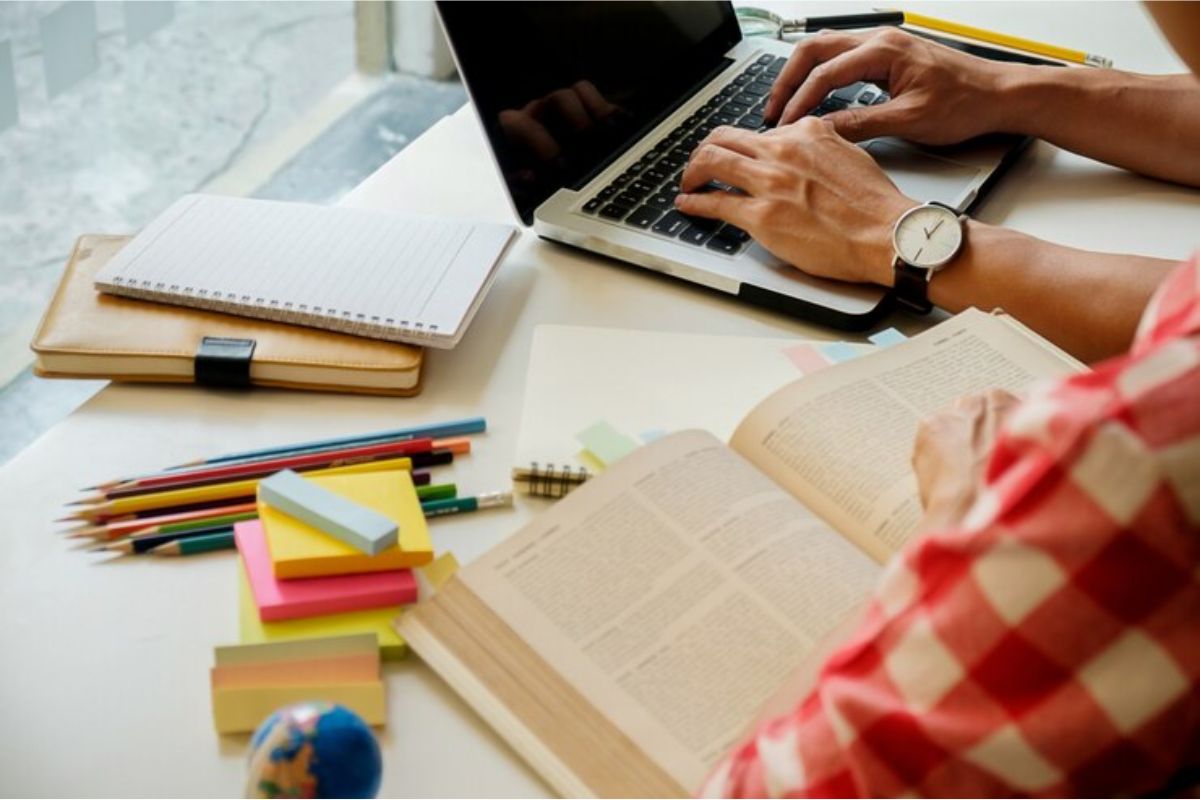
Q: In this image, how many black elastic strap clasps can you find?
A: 1